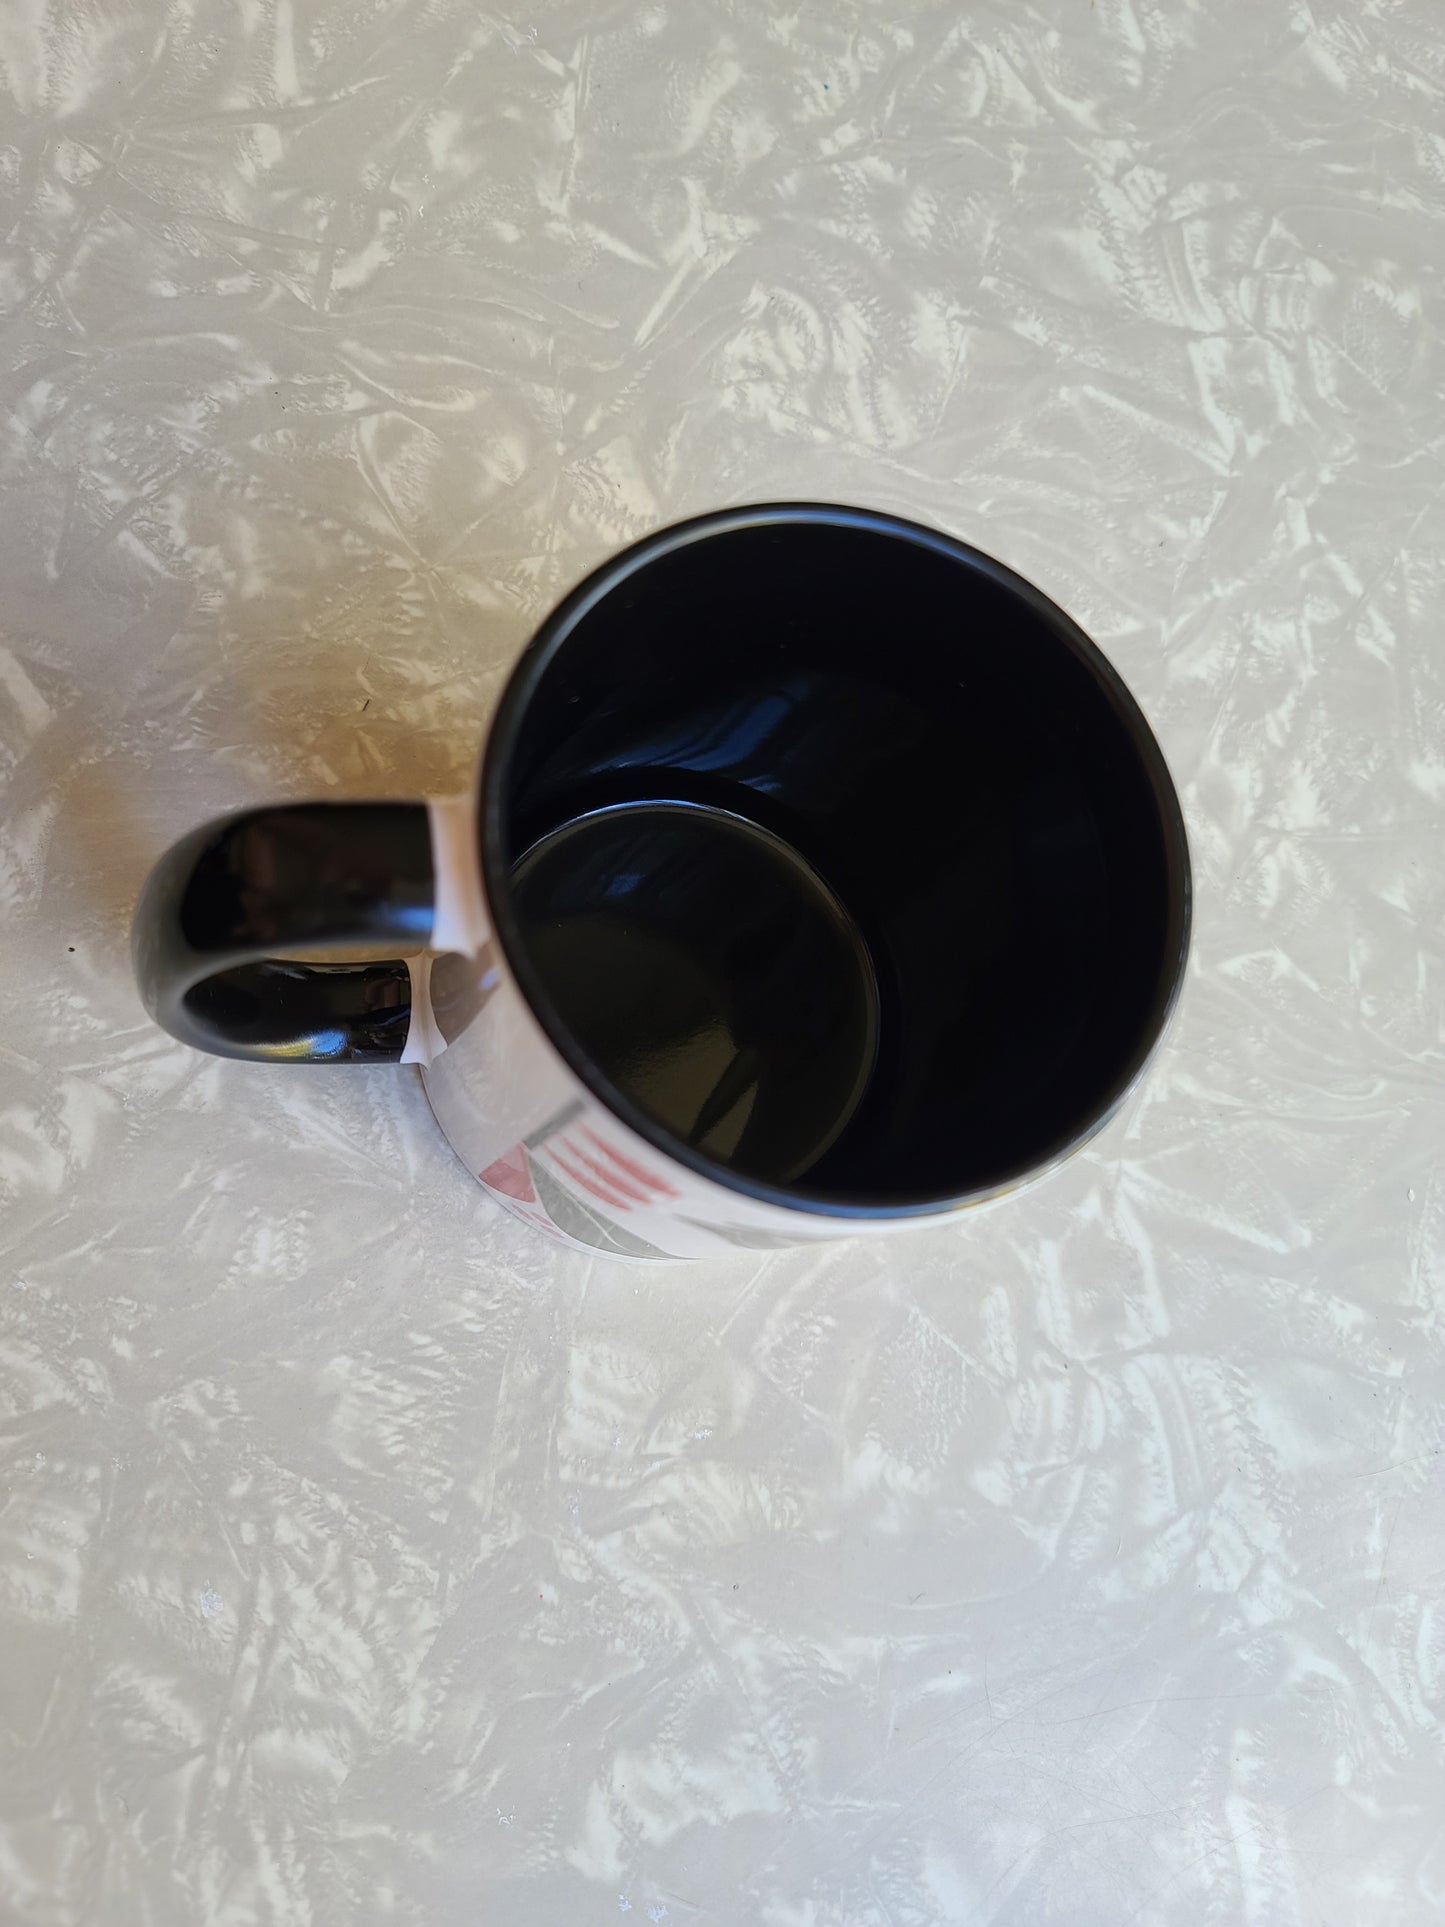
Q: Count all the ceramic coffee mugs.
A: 1